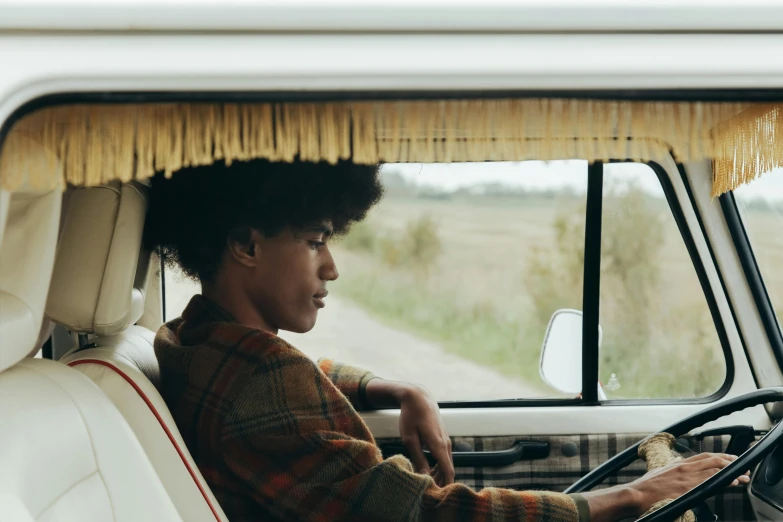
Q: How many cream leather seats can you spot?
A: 2